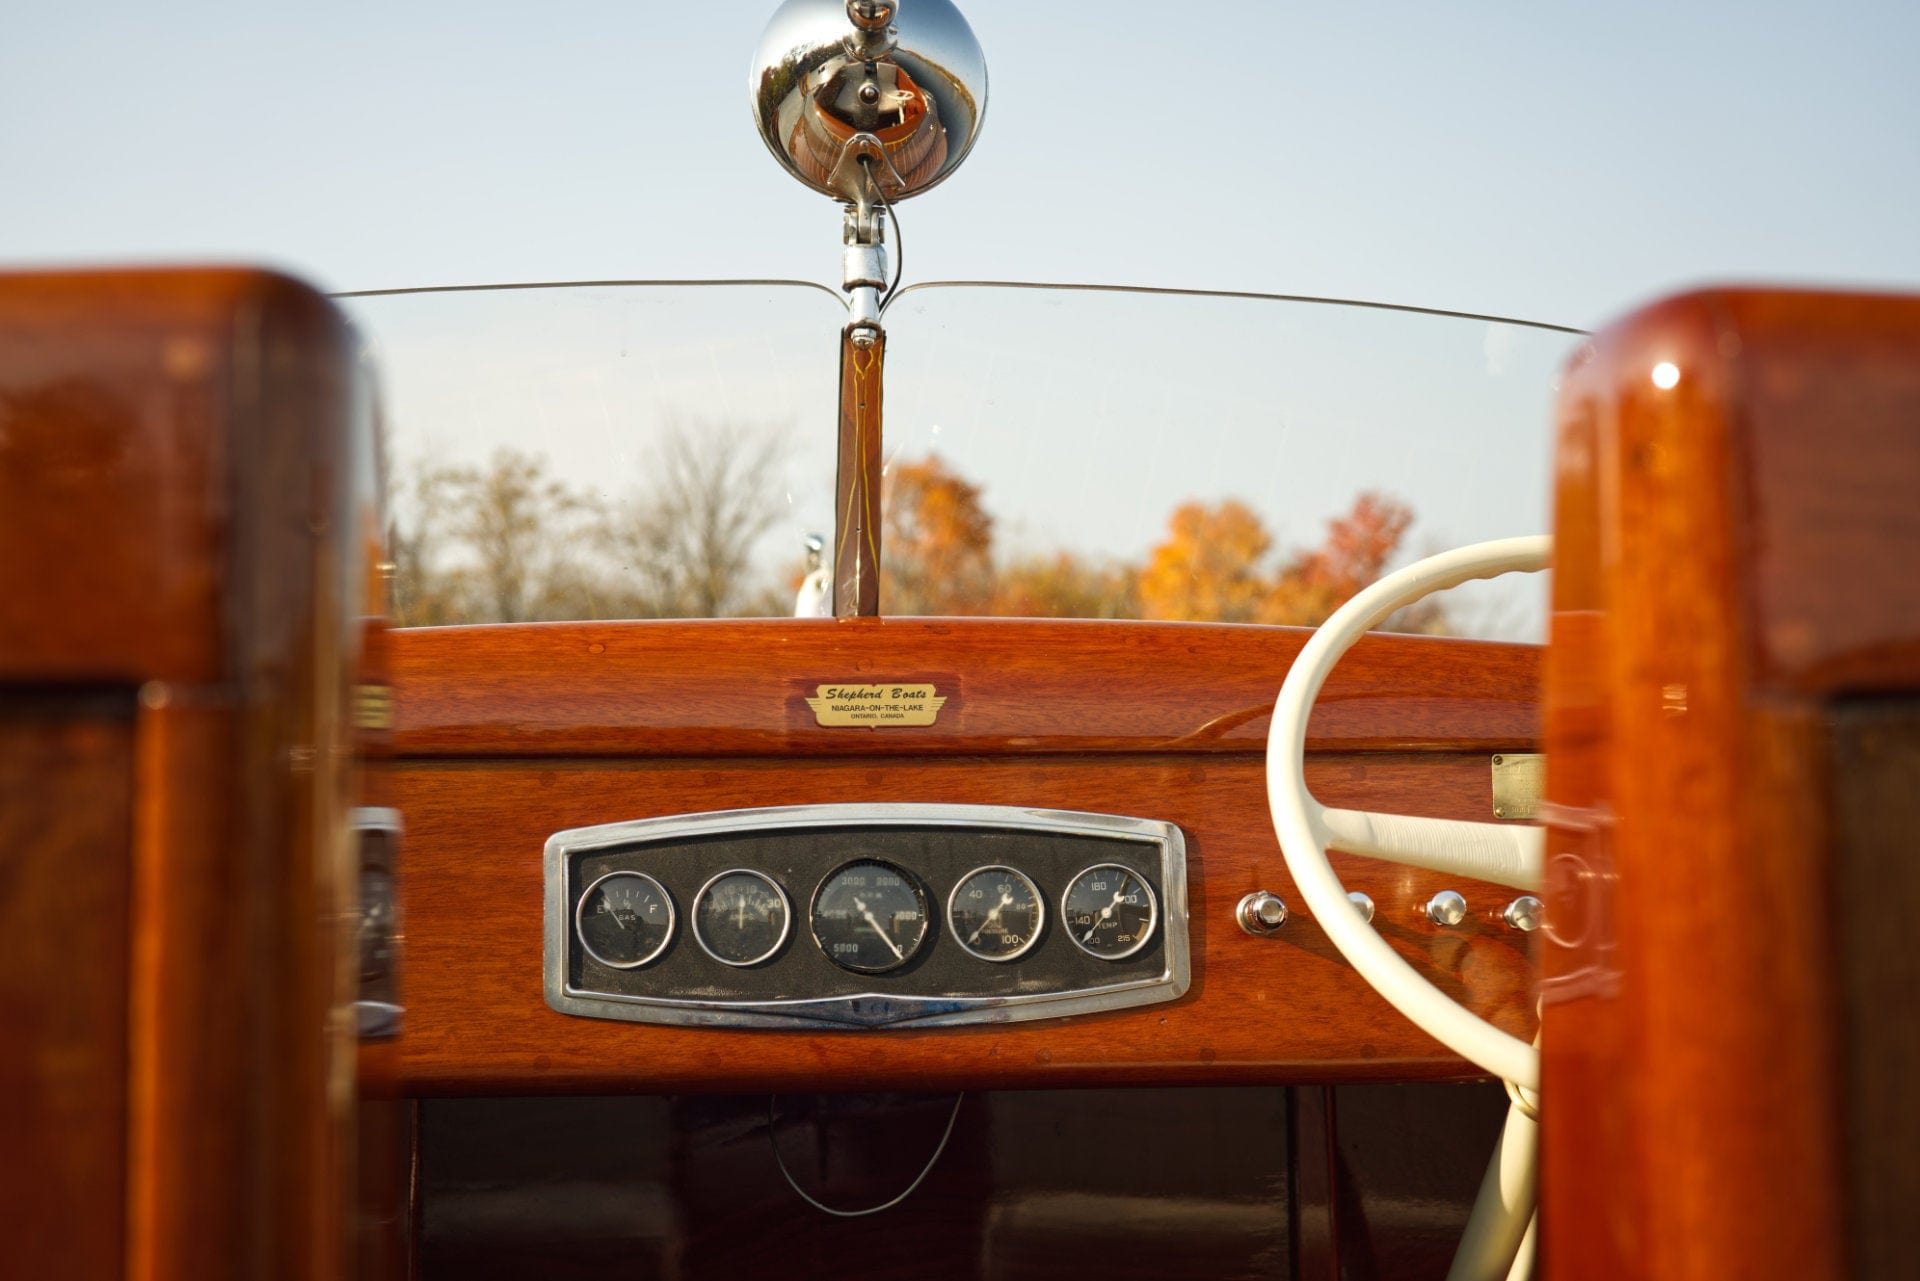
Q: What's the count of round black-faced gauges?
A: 5